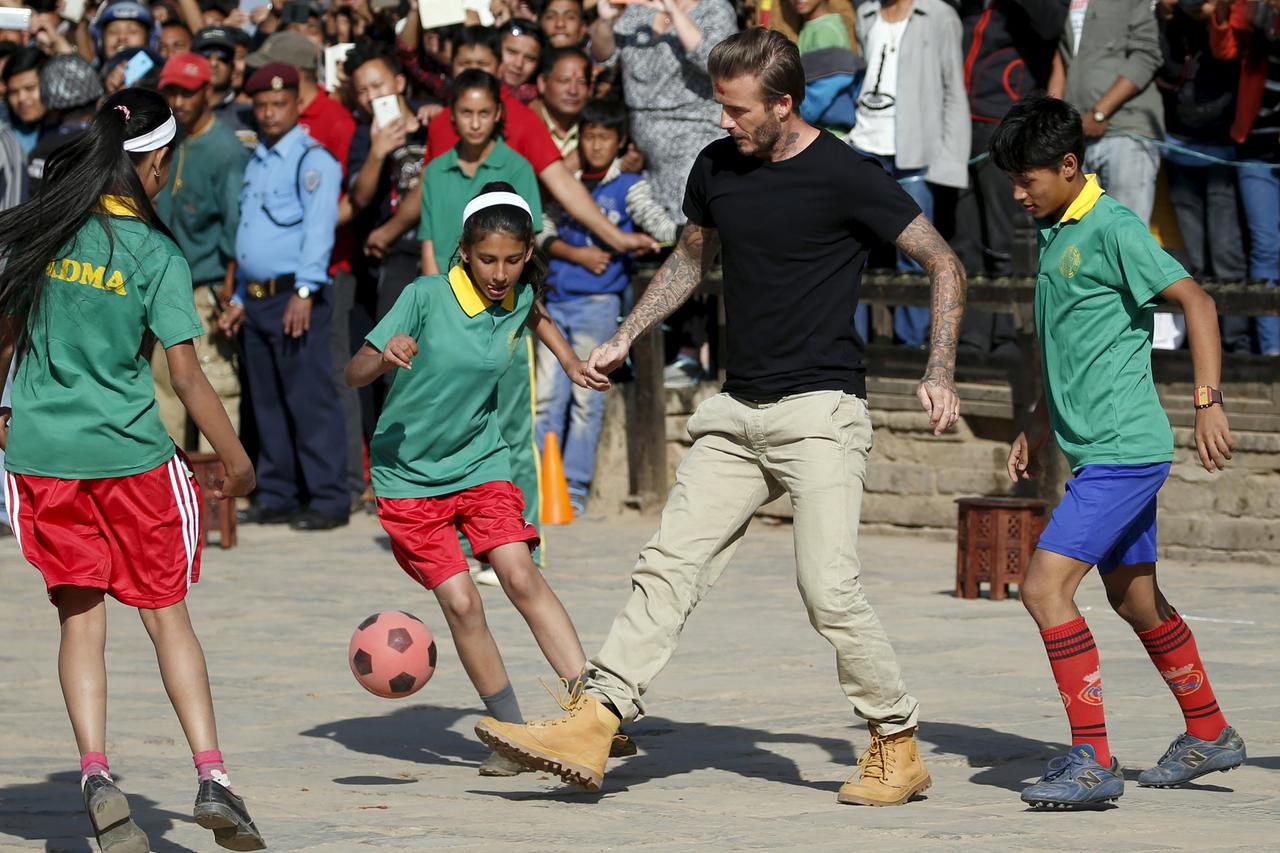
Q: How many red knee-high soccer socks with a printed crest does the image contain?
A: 2